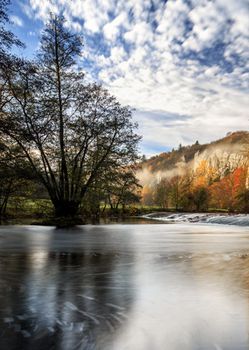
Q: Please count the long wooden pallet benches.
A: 0